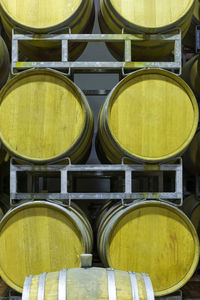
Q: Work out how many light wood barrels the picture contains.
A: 7